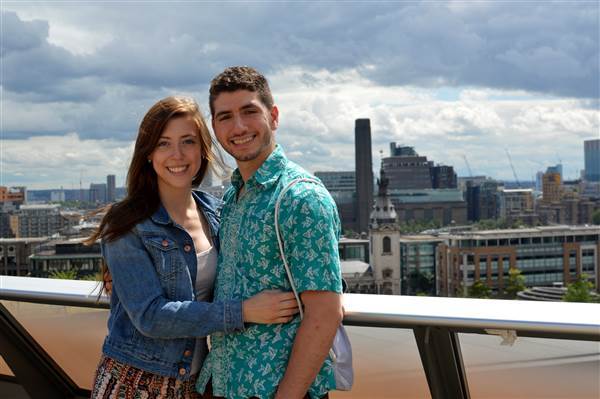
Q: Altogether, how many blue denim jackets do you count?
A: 1